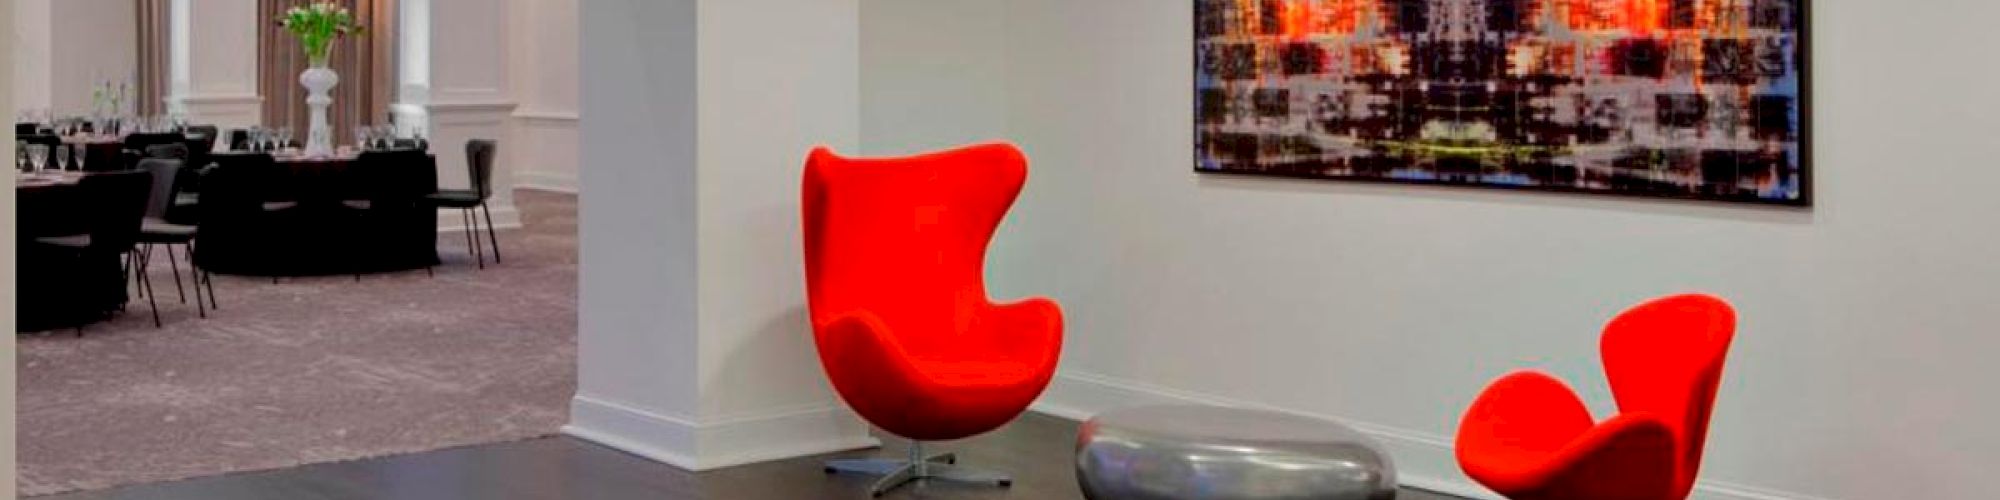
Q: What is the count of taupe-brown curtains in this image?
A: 2